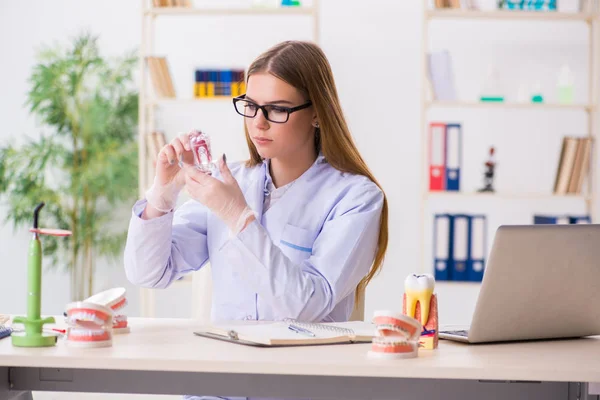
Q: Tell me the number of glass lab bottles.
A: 3